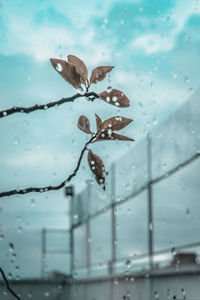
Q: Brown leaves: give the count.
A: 9